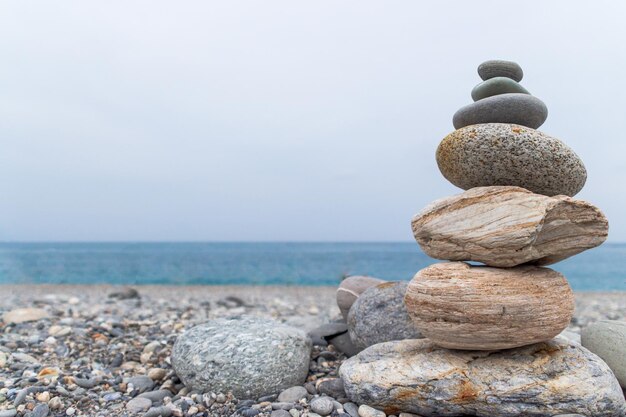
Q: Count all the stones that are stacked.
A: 7